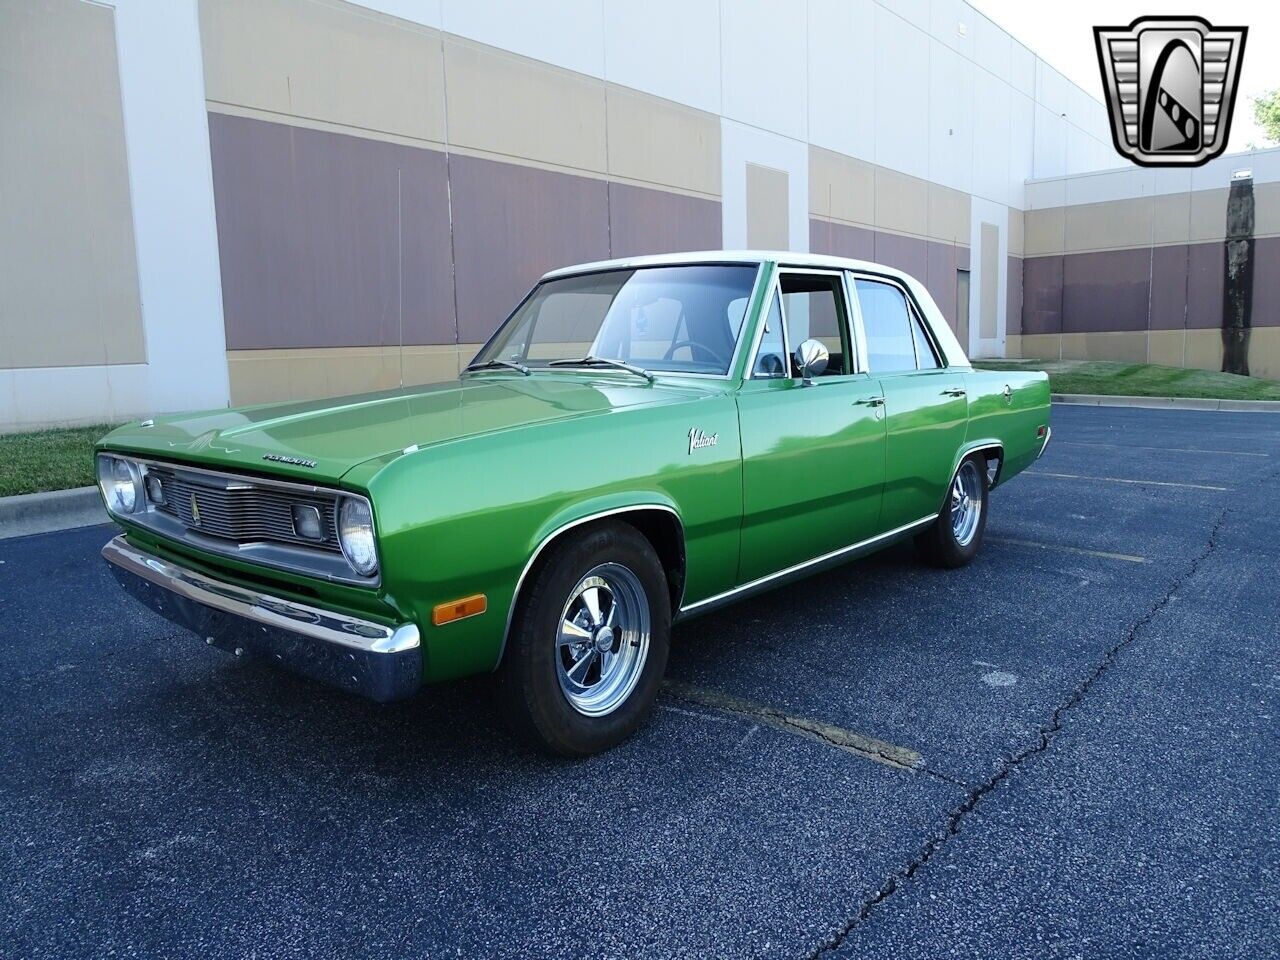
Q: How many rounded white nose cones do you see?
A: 0